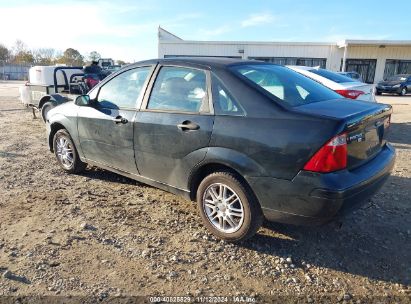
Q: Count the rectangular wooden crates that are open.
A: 0